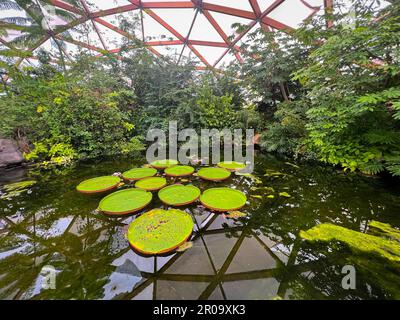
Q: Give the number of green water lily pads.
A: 11